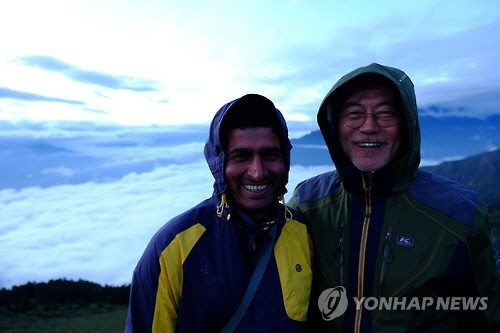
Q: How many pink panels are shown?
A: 0